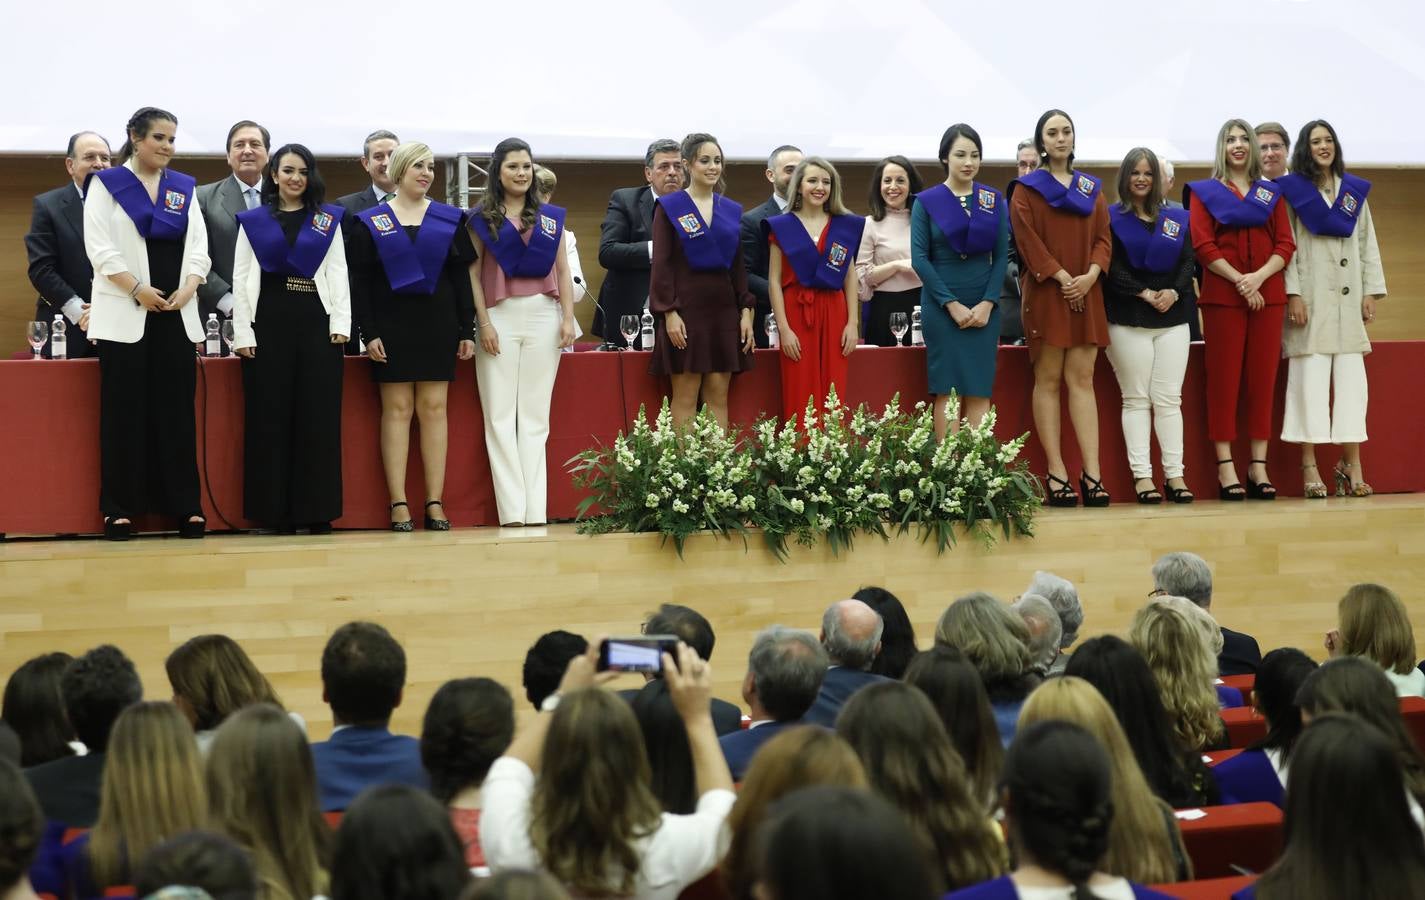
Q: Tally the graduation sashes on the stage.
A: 11